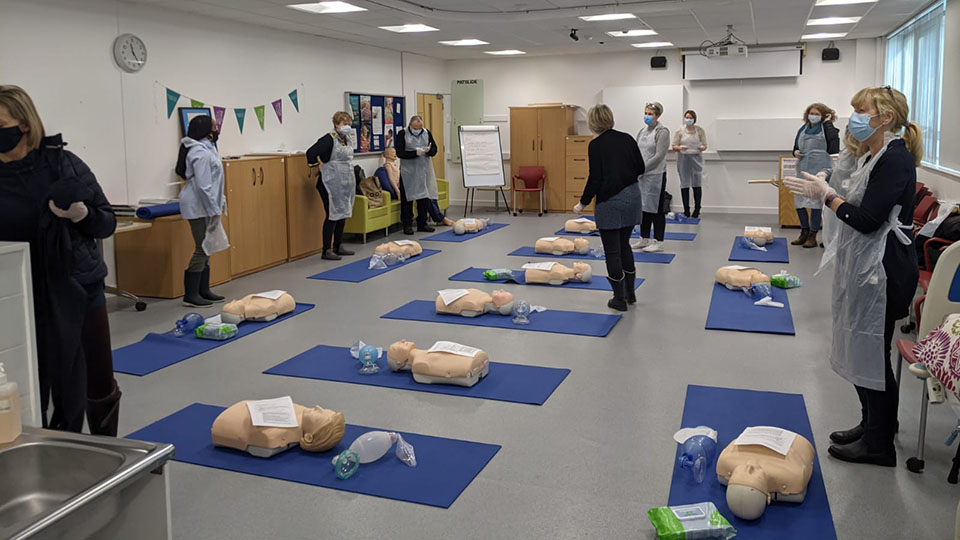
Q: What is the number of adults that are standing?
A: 10